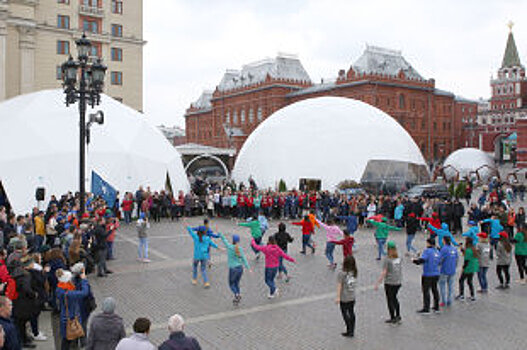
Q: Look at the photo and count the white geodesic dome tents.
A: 3